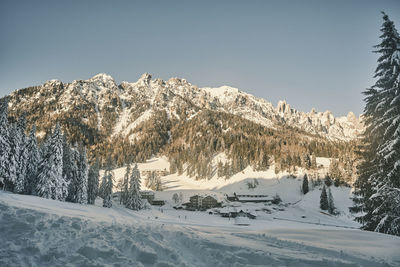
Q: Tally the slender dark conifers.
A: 3